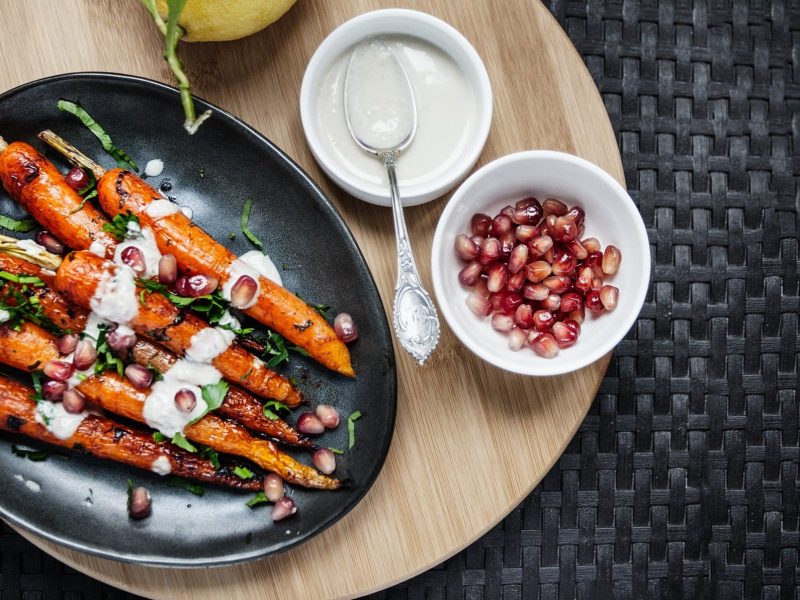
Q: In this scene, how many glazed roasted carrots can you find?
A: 6